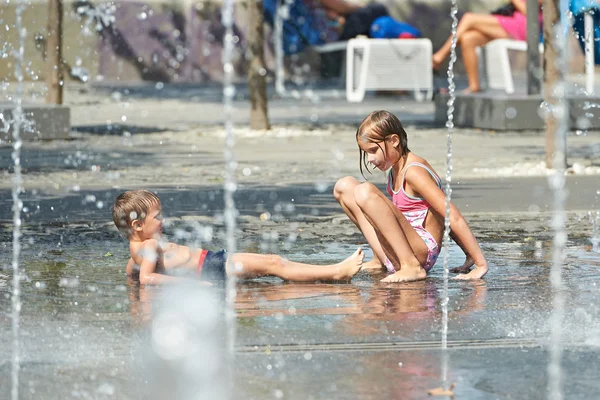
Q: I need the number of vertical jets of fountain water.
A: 4